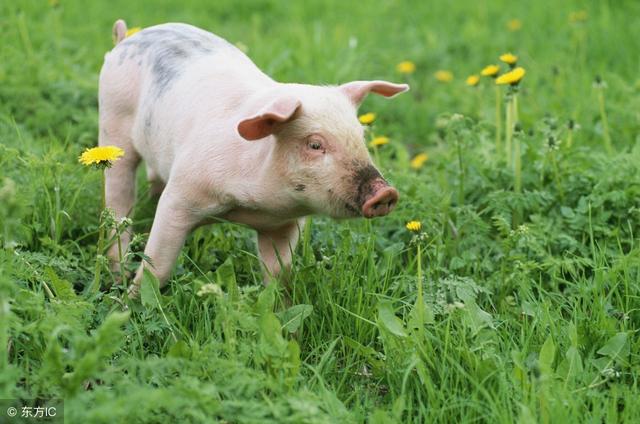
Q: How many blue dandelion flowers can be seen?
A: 0